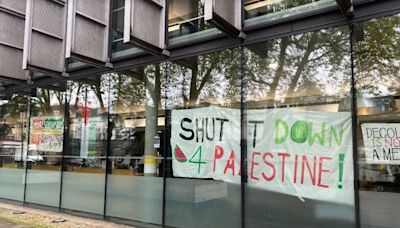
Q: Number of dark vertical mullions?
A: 6